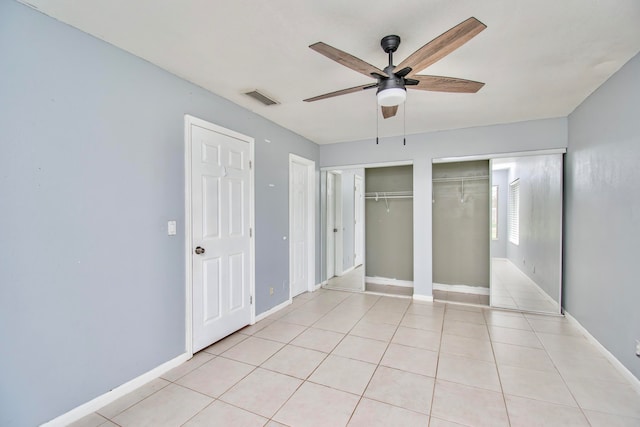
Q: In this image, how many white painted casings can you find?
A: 2